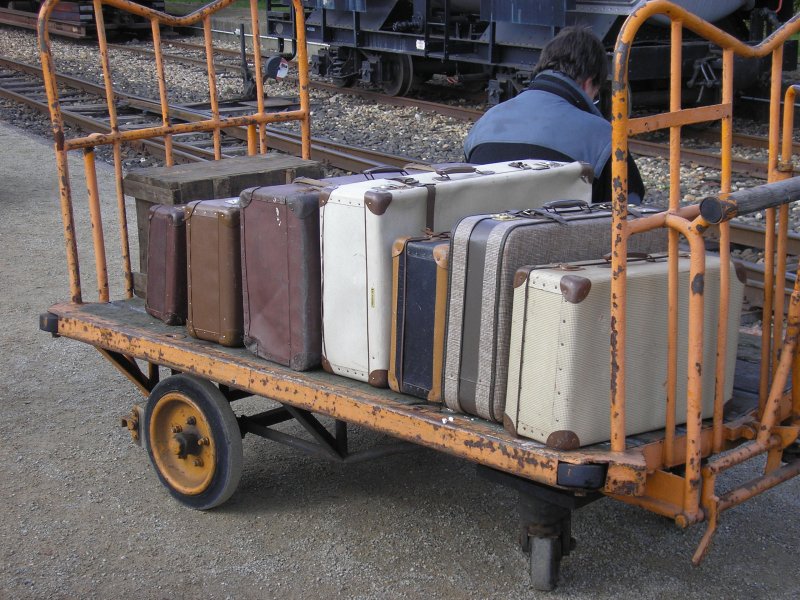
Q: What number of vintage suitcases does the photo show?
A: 7